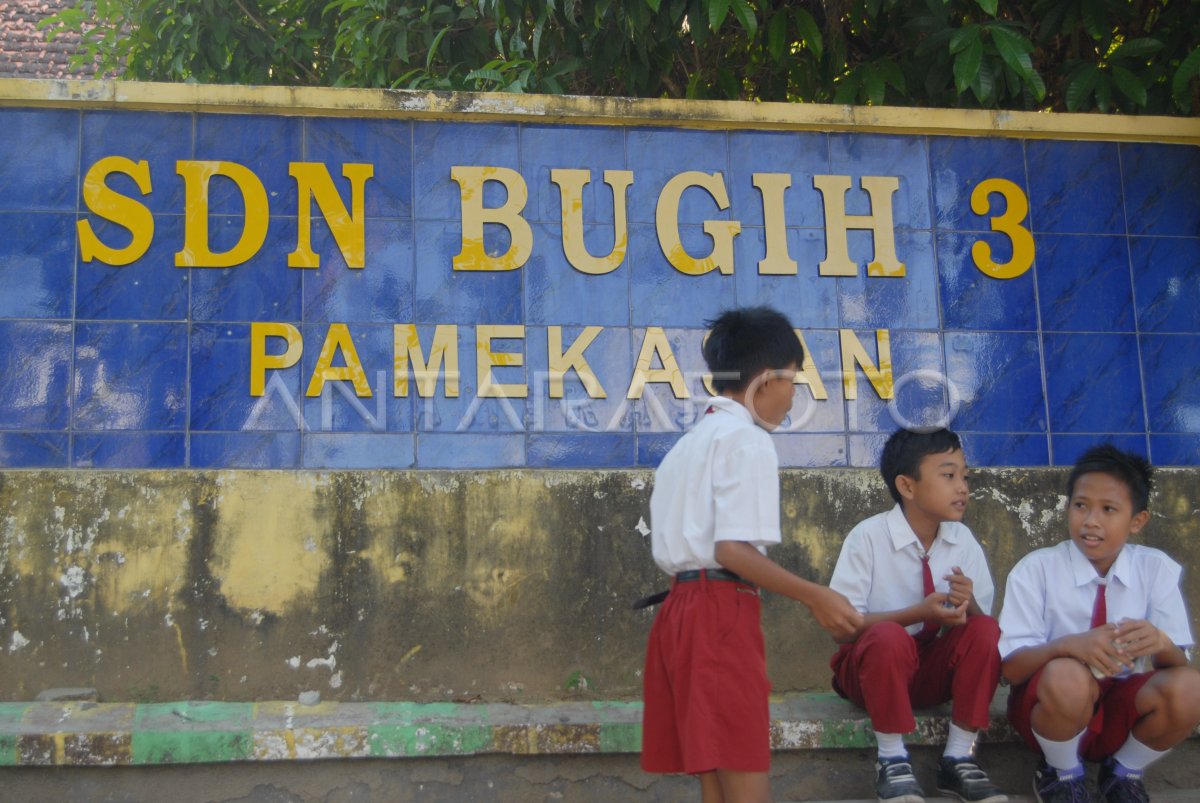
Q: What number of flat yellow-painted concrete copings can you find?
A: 1